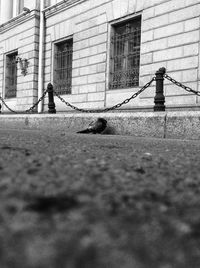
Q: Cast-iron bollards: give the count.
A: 2